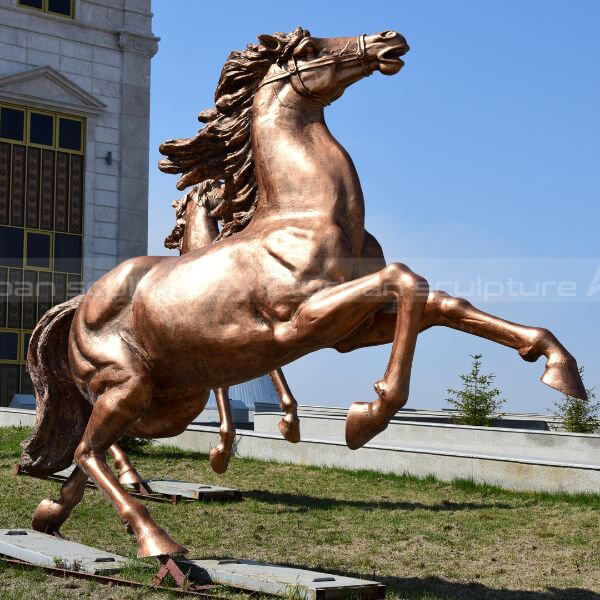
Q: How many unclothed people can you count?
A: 0